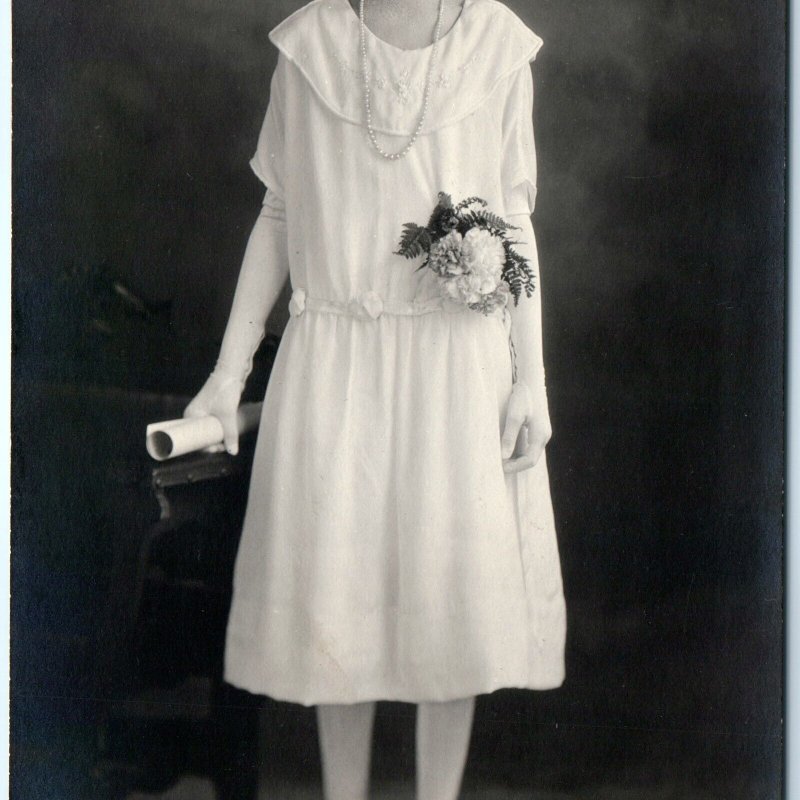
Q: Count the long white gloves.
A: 2